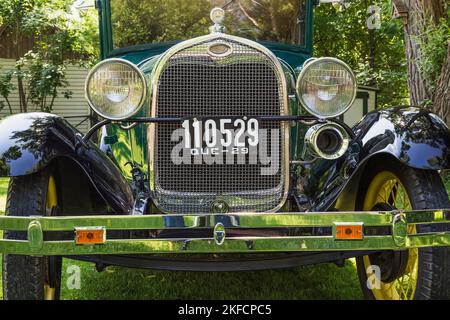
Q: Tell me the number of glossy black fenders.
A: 2